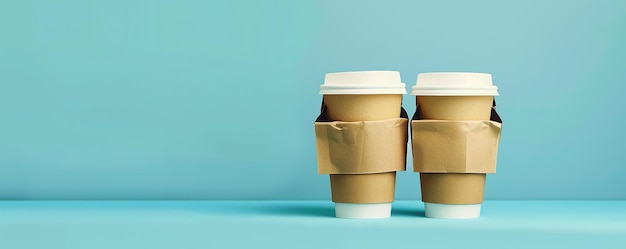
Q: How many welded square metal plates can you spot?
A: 0